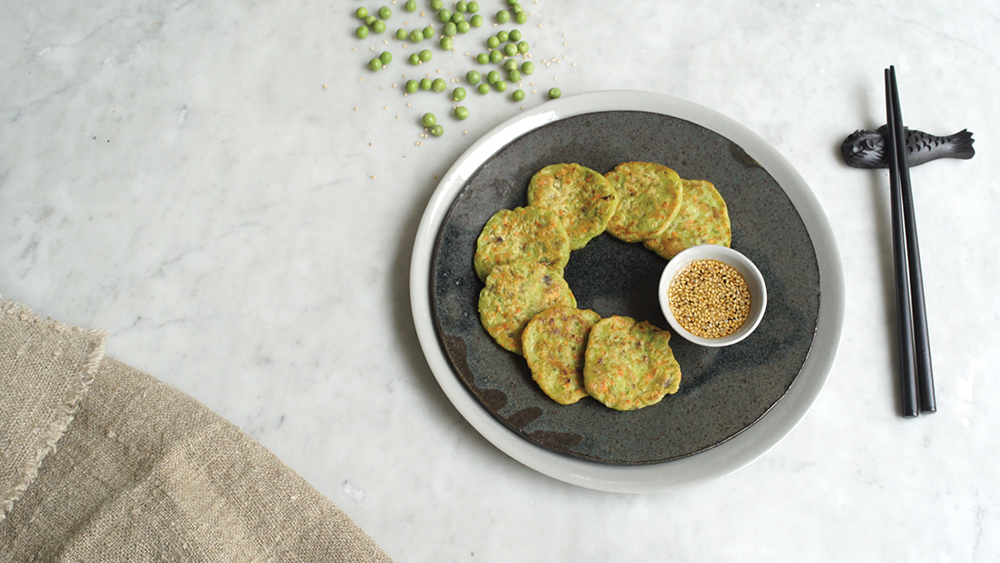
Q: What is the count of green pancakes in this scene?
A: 7